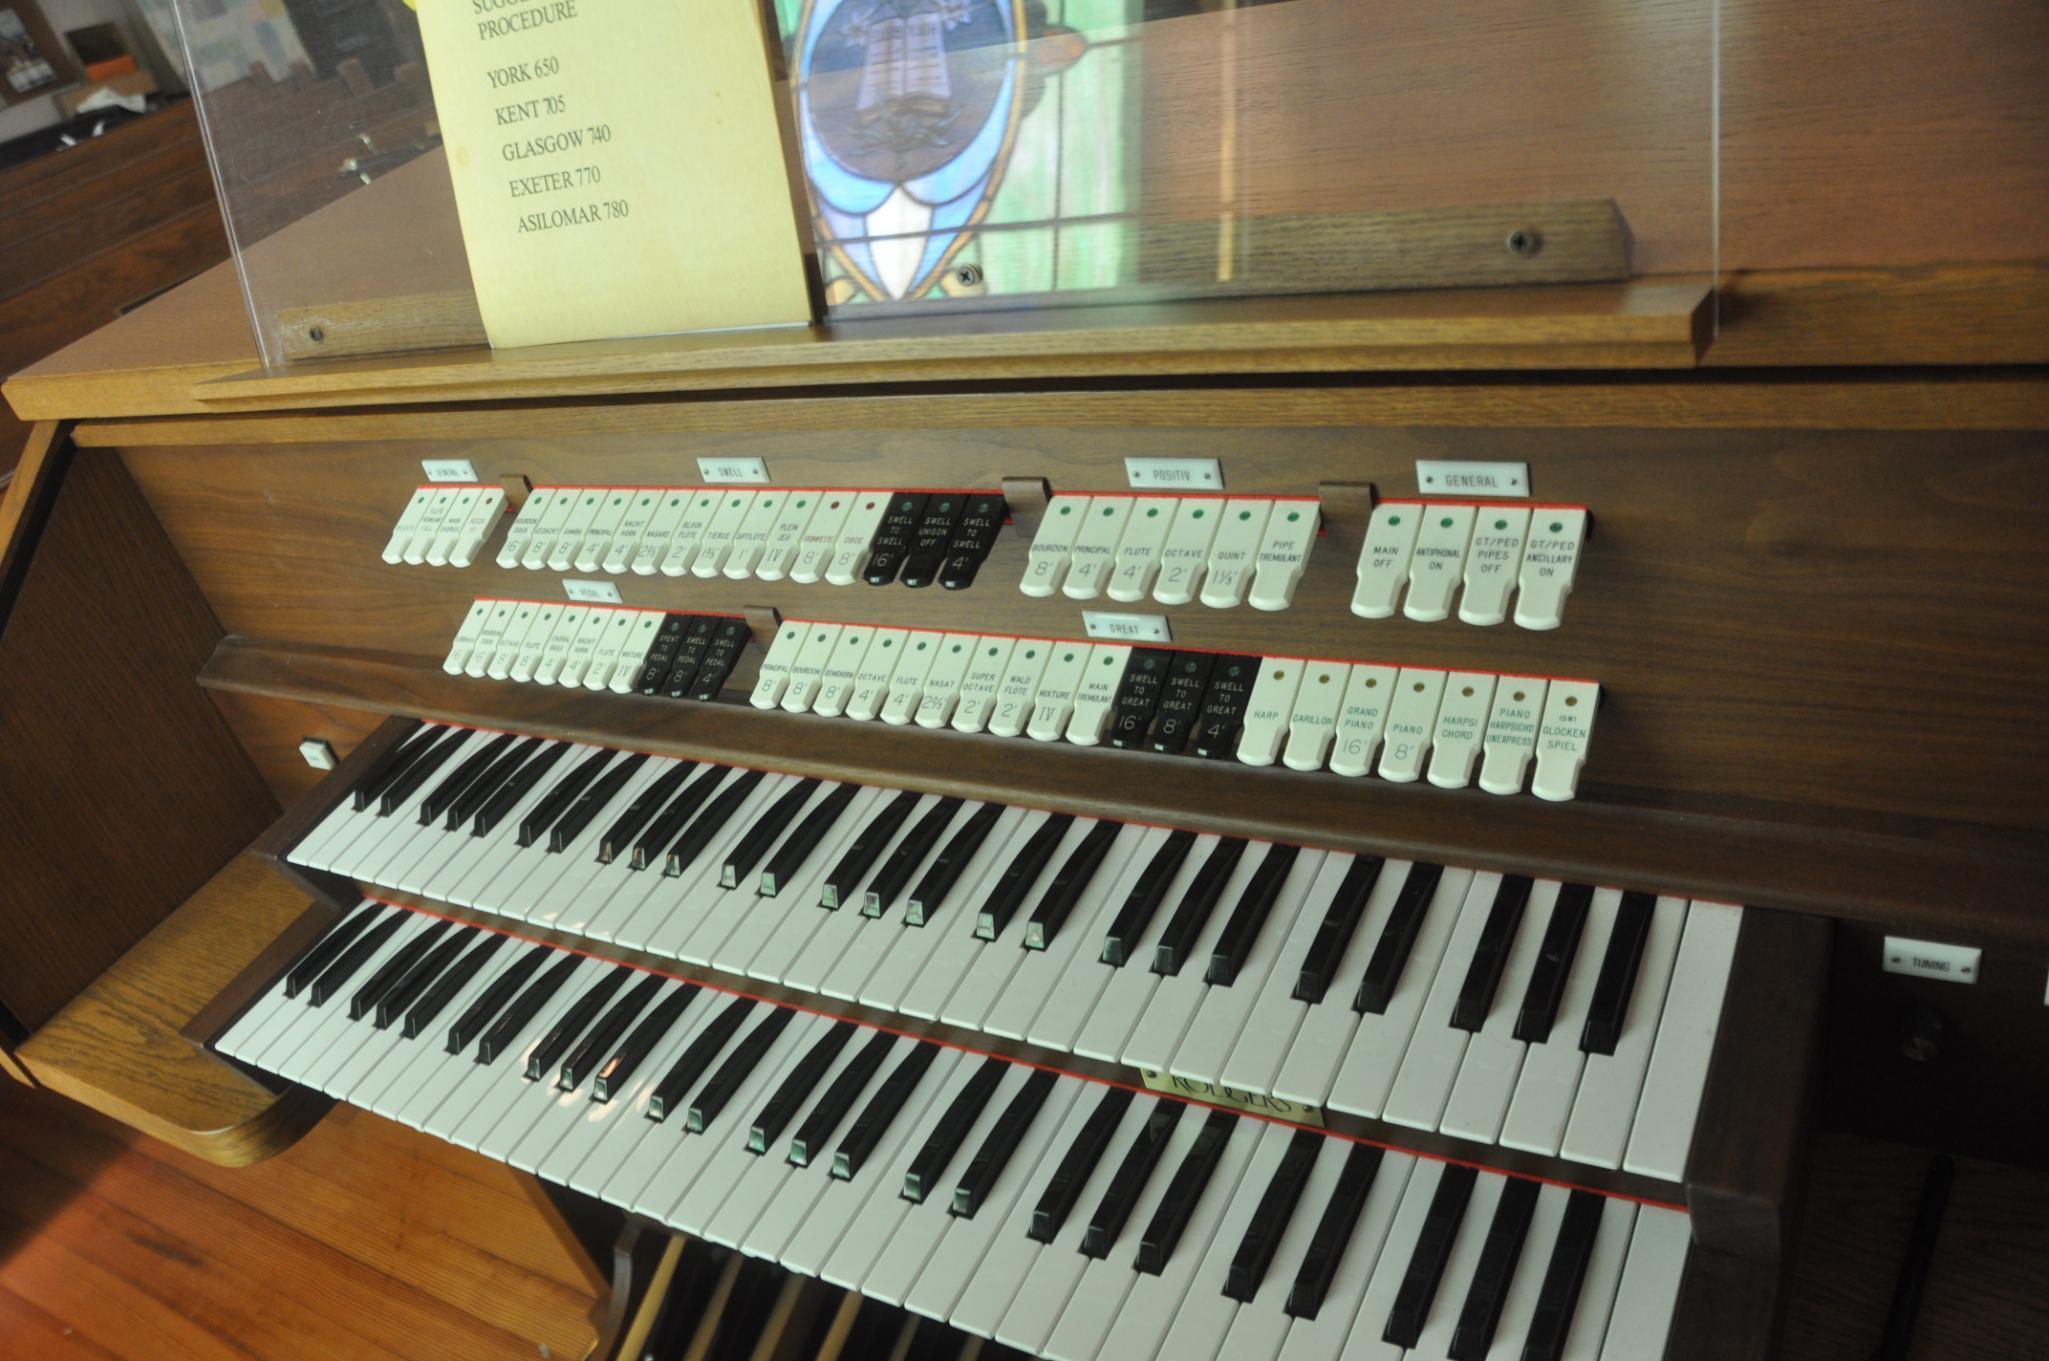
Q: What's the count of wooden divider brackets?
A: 4